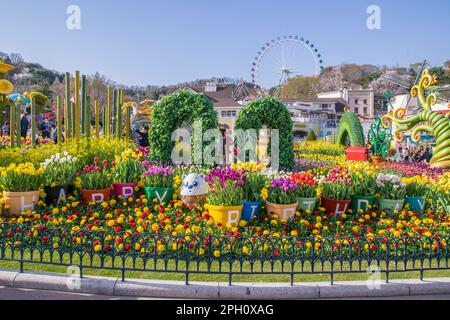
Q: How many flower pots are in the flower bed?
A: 13